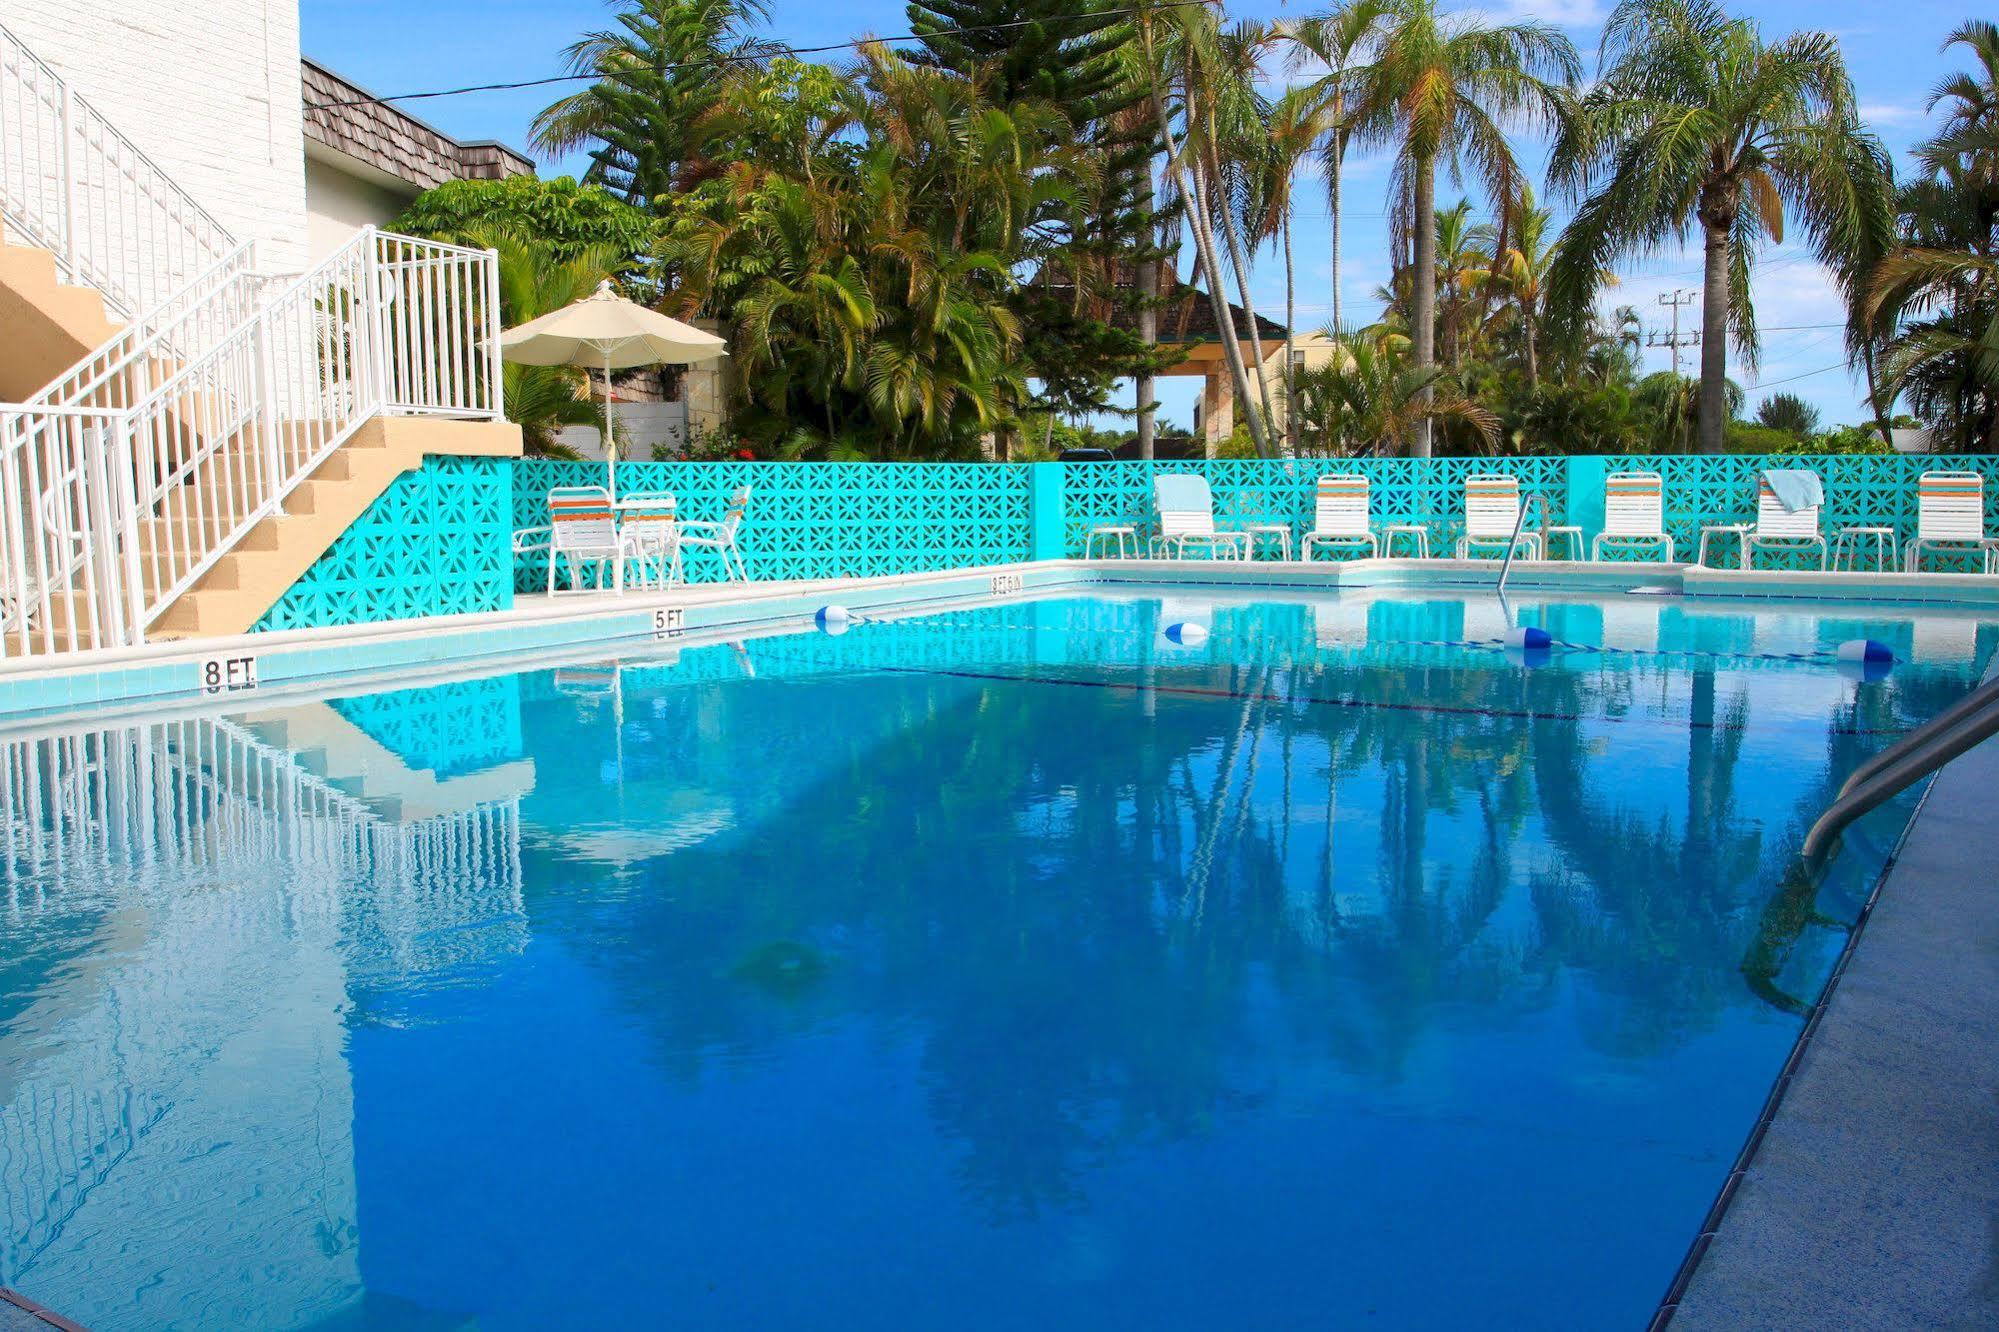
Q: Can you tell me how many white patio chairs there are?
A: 10